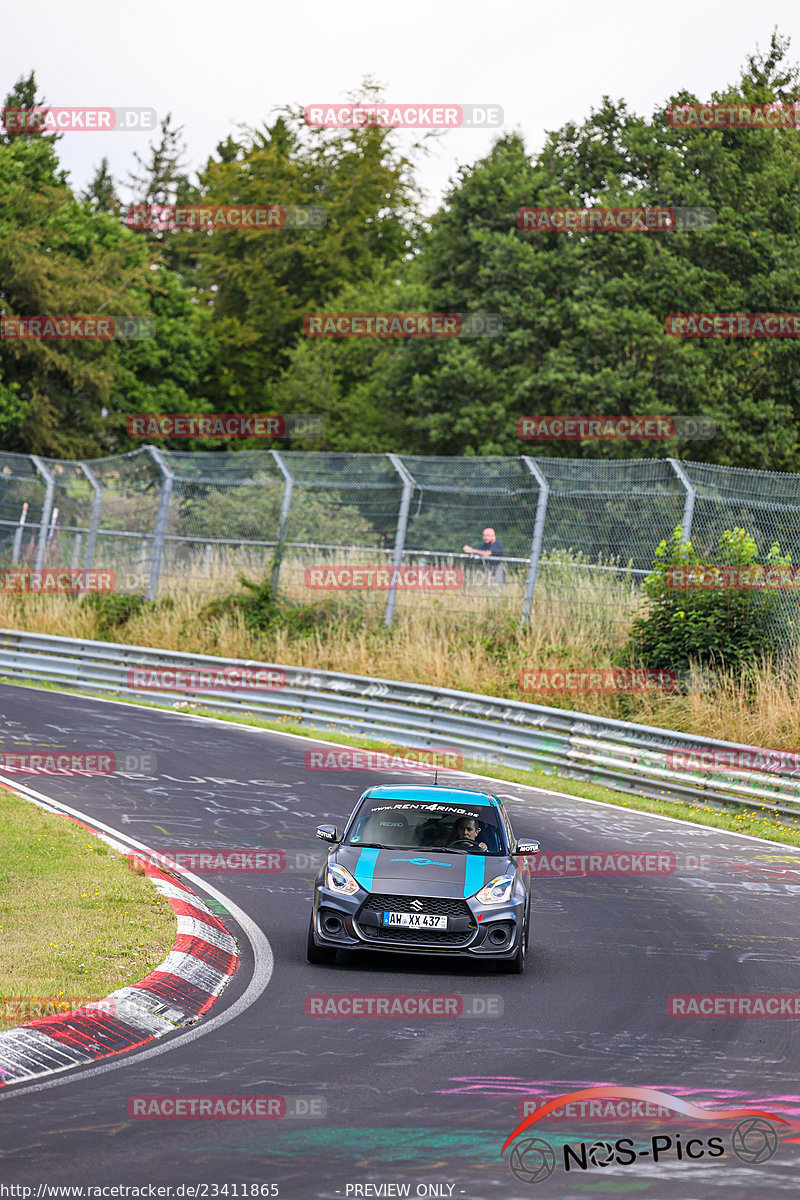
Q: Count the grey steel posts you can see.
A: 7